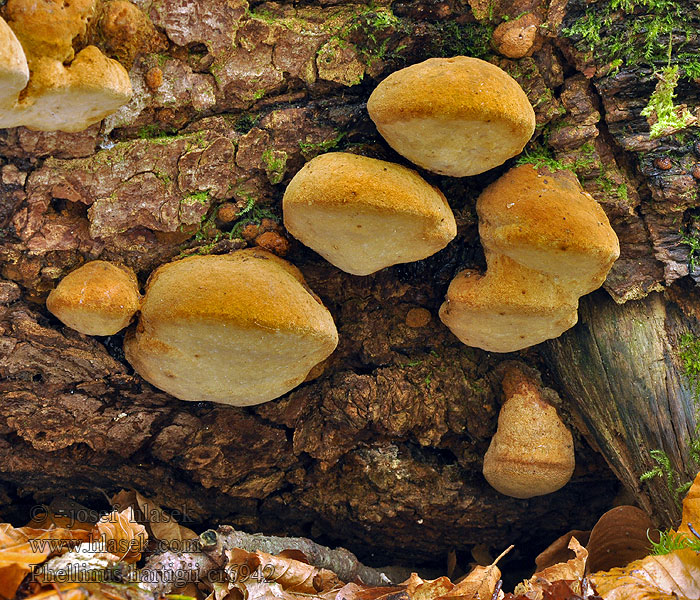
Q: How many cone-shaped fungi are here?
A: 1